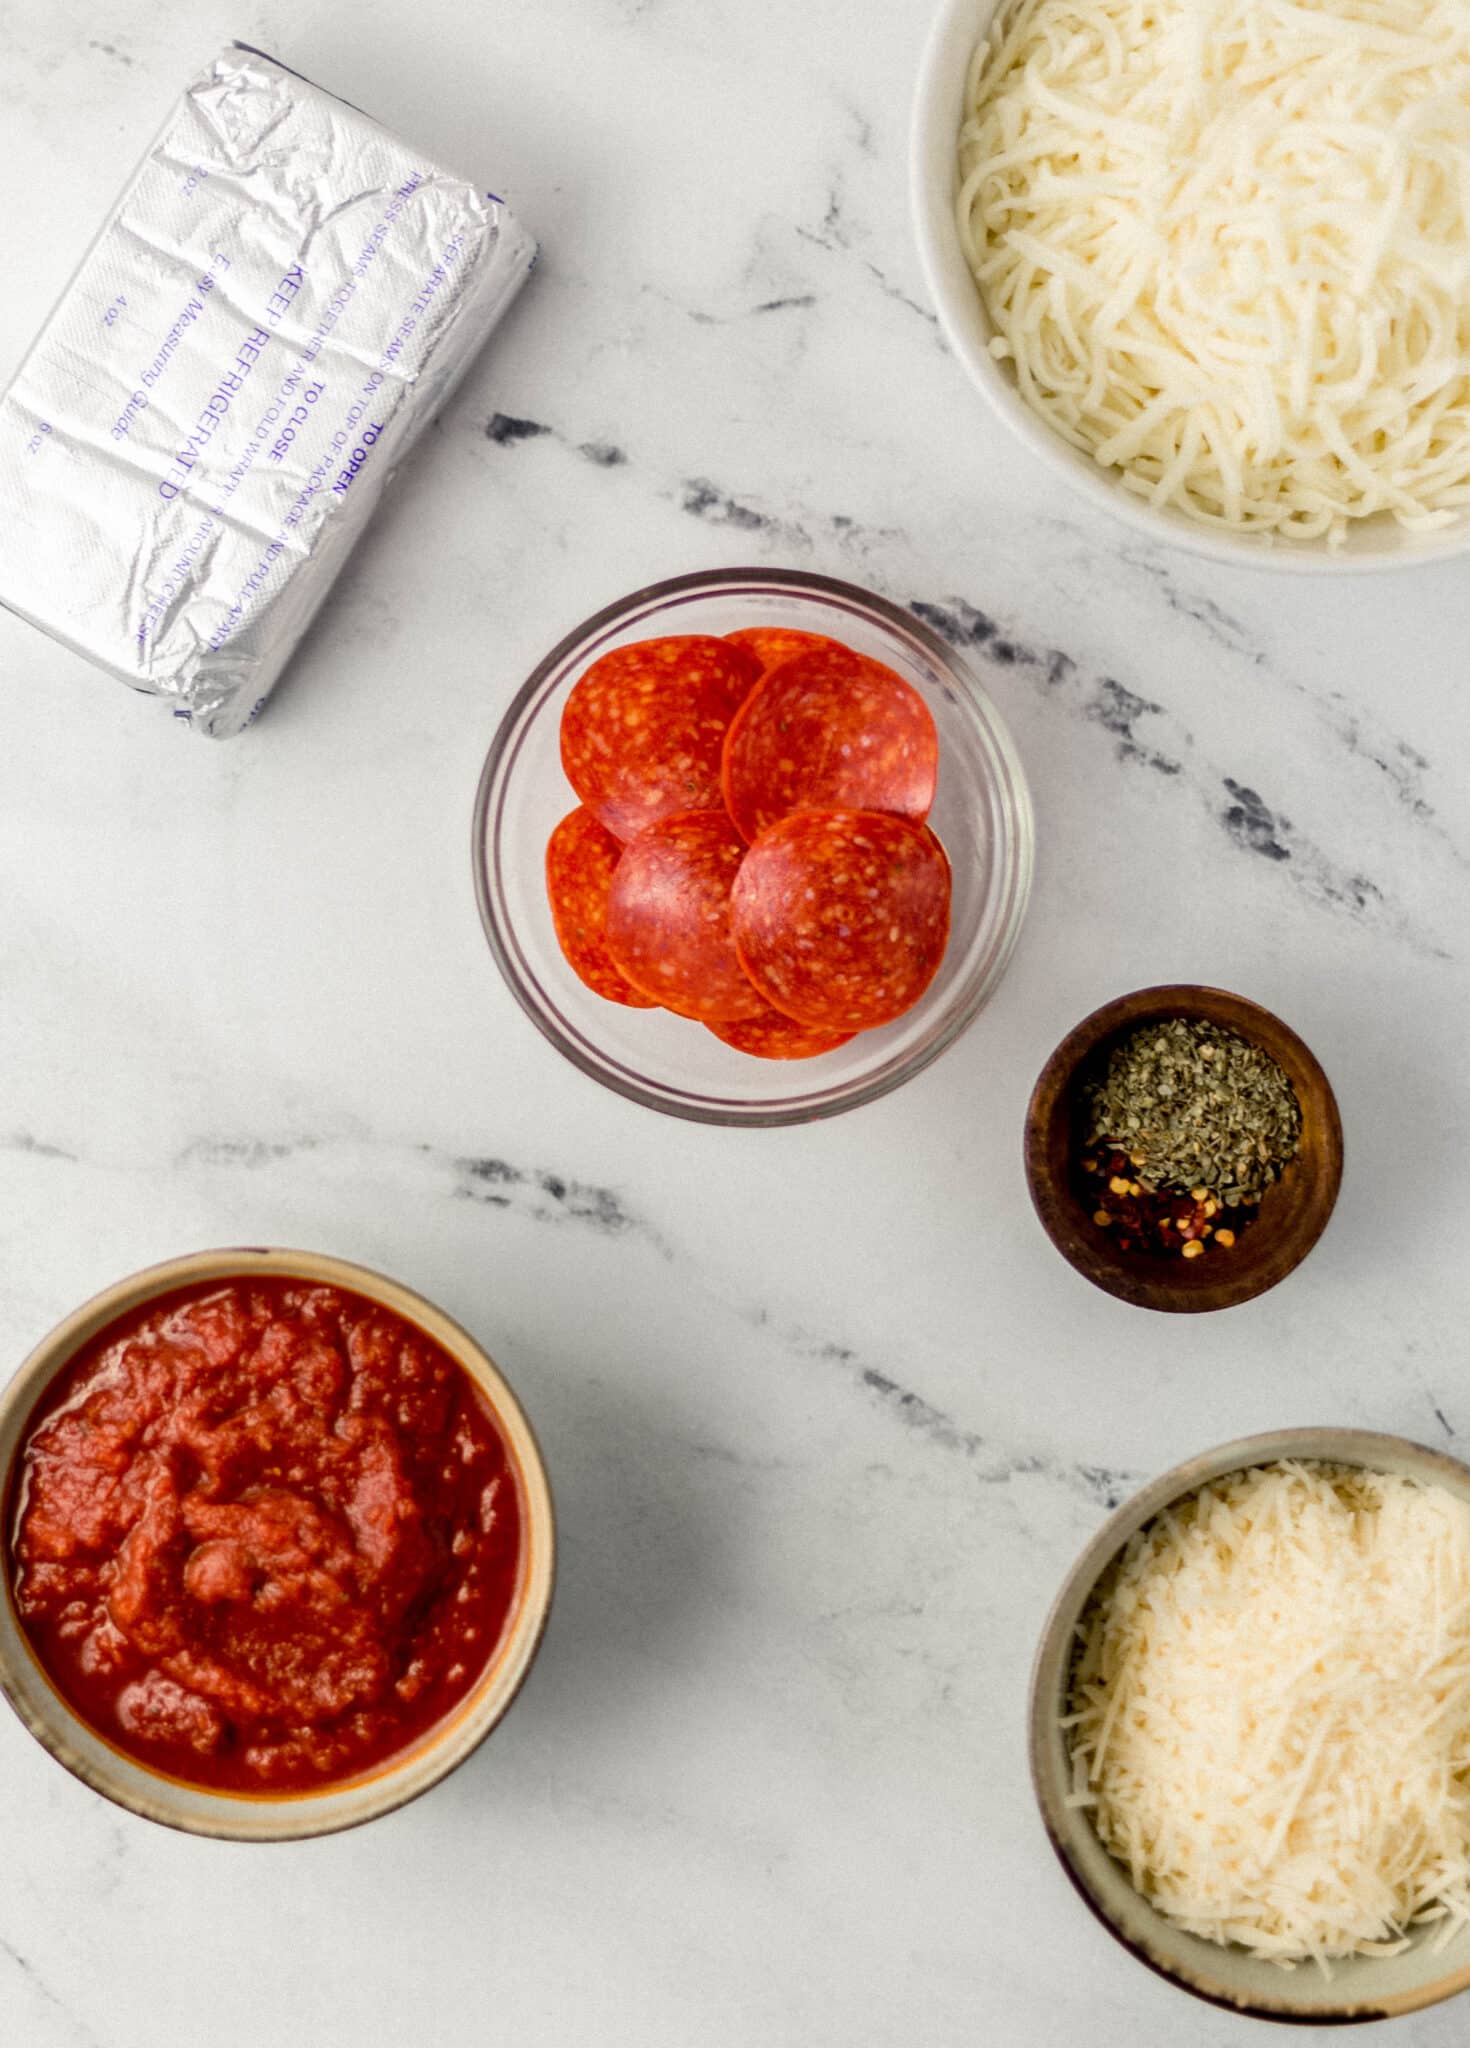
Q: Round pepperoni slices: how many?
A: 7